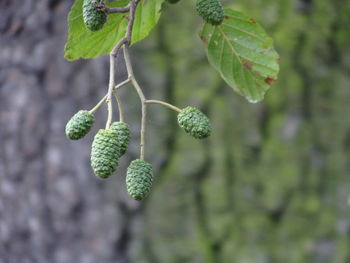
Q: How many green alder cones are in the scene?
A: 7